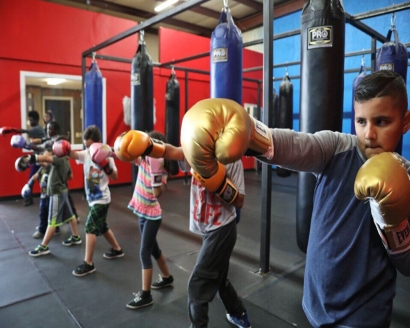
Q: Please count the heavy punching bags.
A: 9